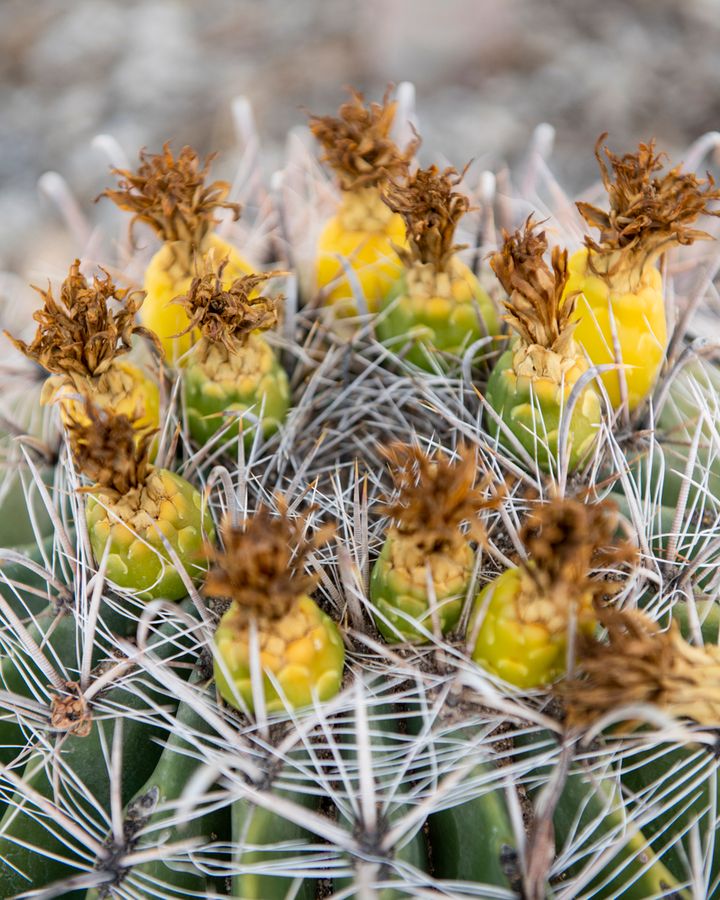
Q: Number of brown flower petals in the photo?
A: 12